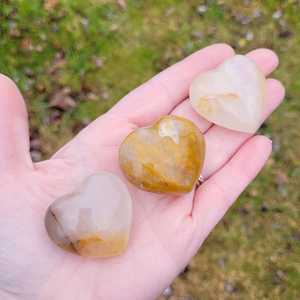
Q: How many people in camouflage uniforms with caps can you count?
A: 0